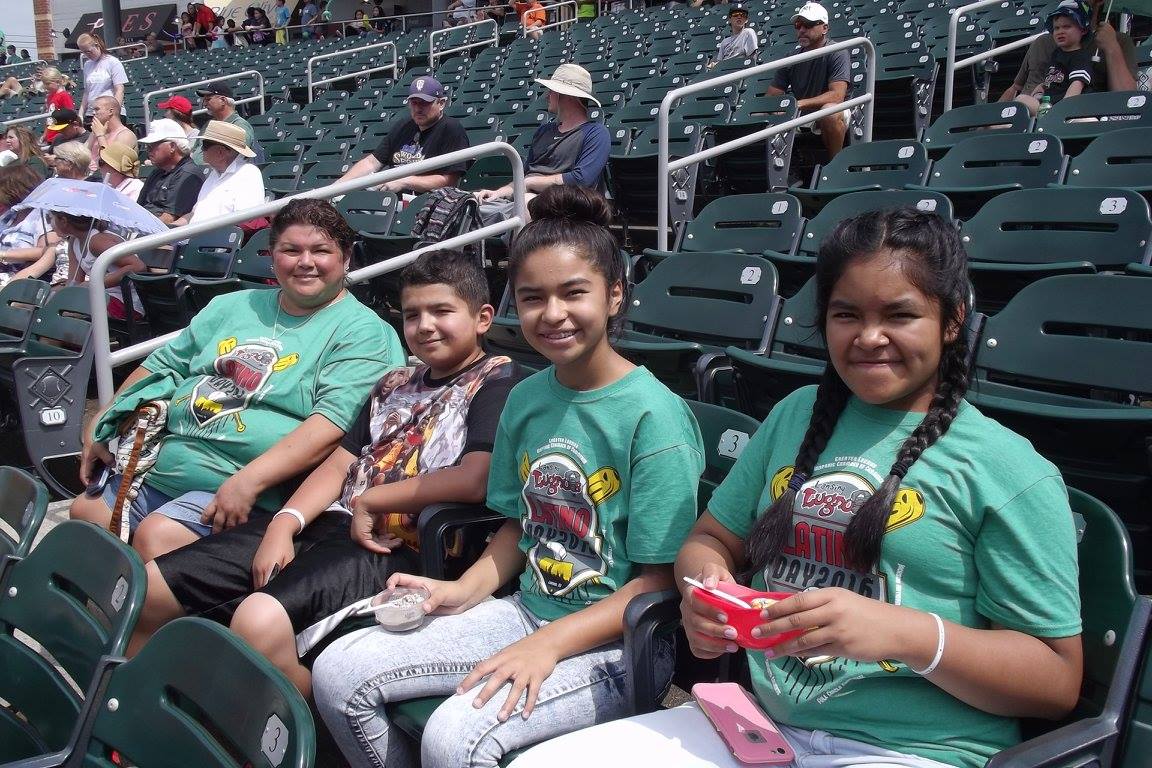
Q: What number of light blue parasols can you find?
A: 1